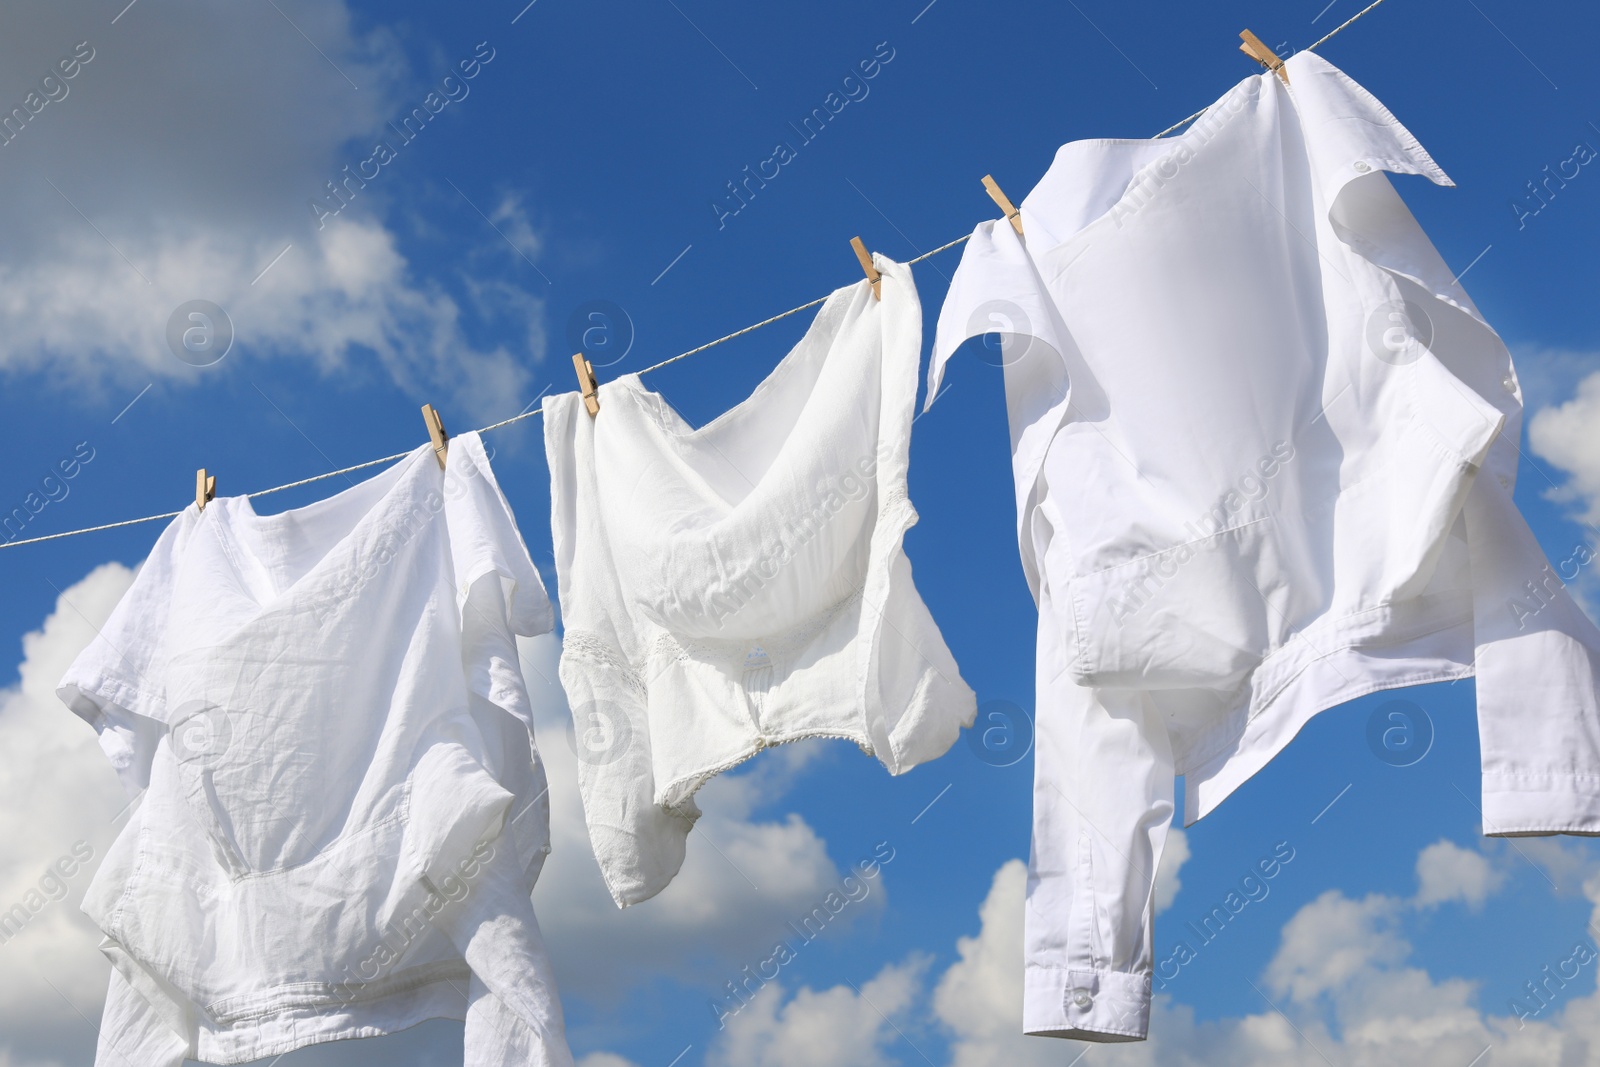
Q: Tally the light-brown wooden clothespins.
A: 6